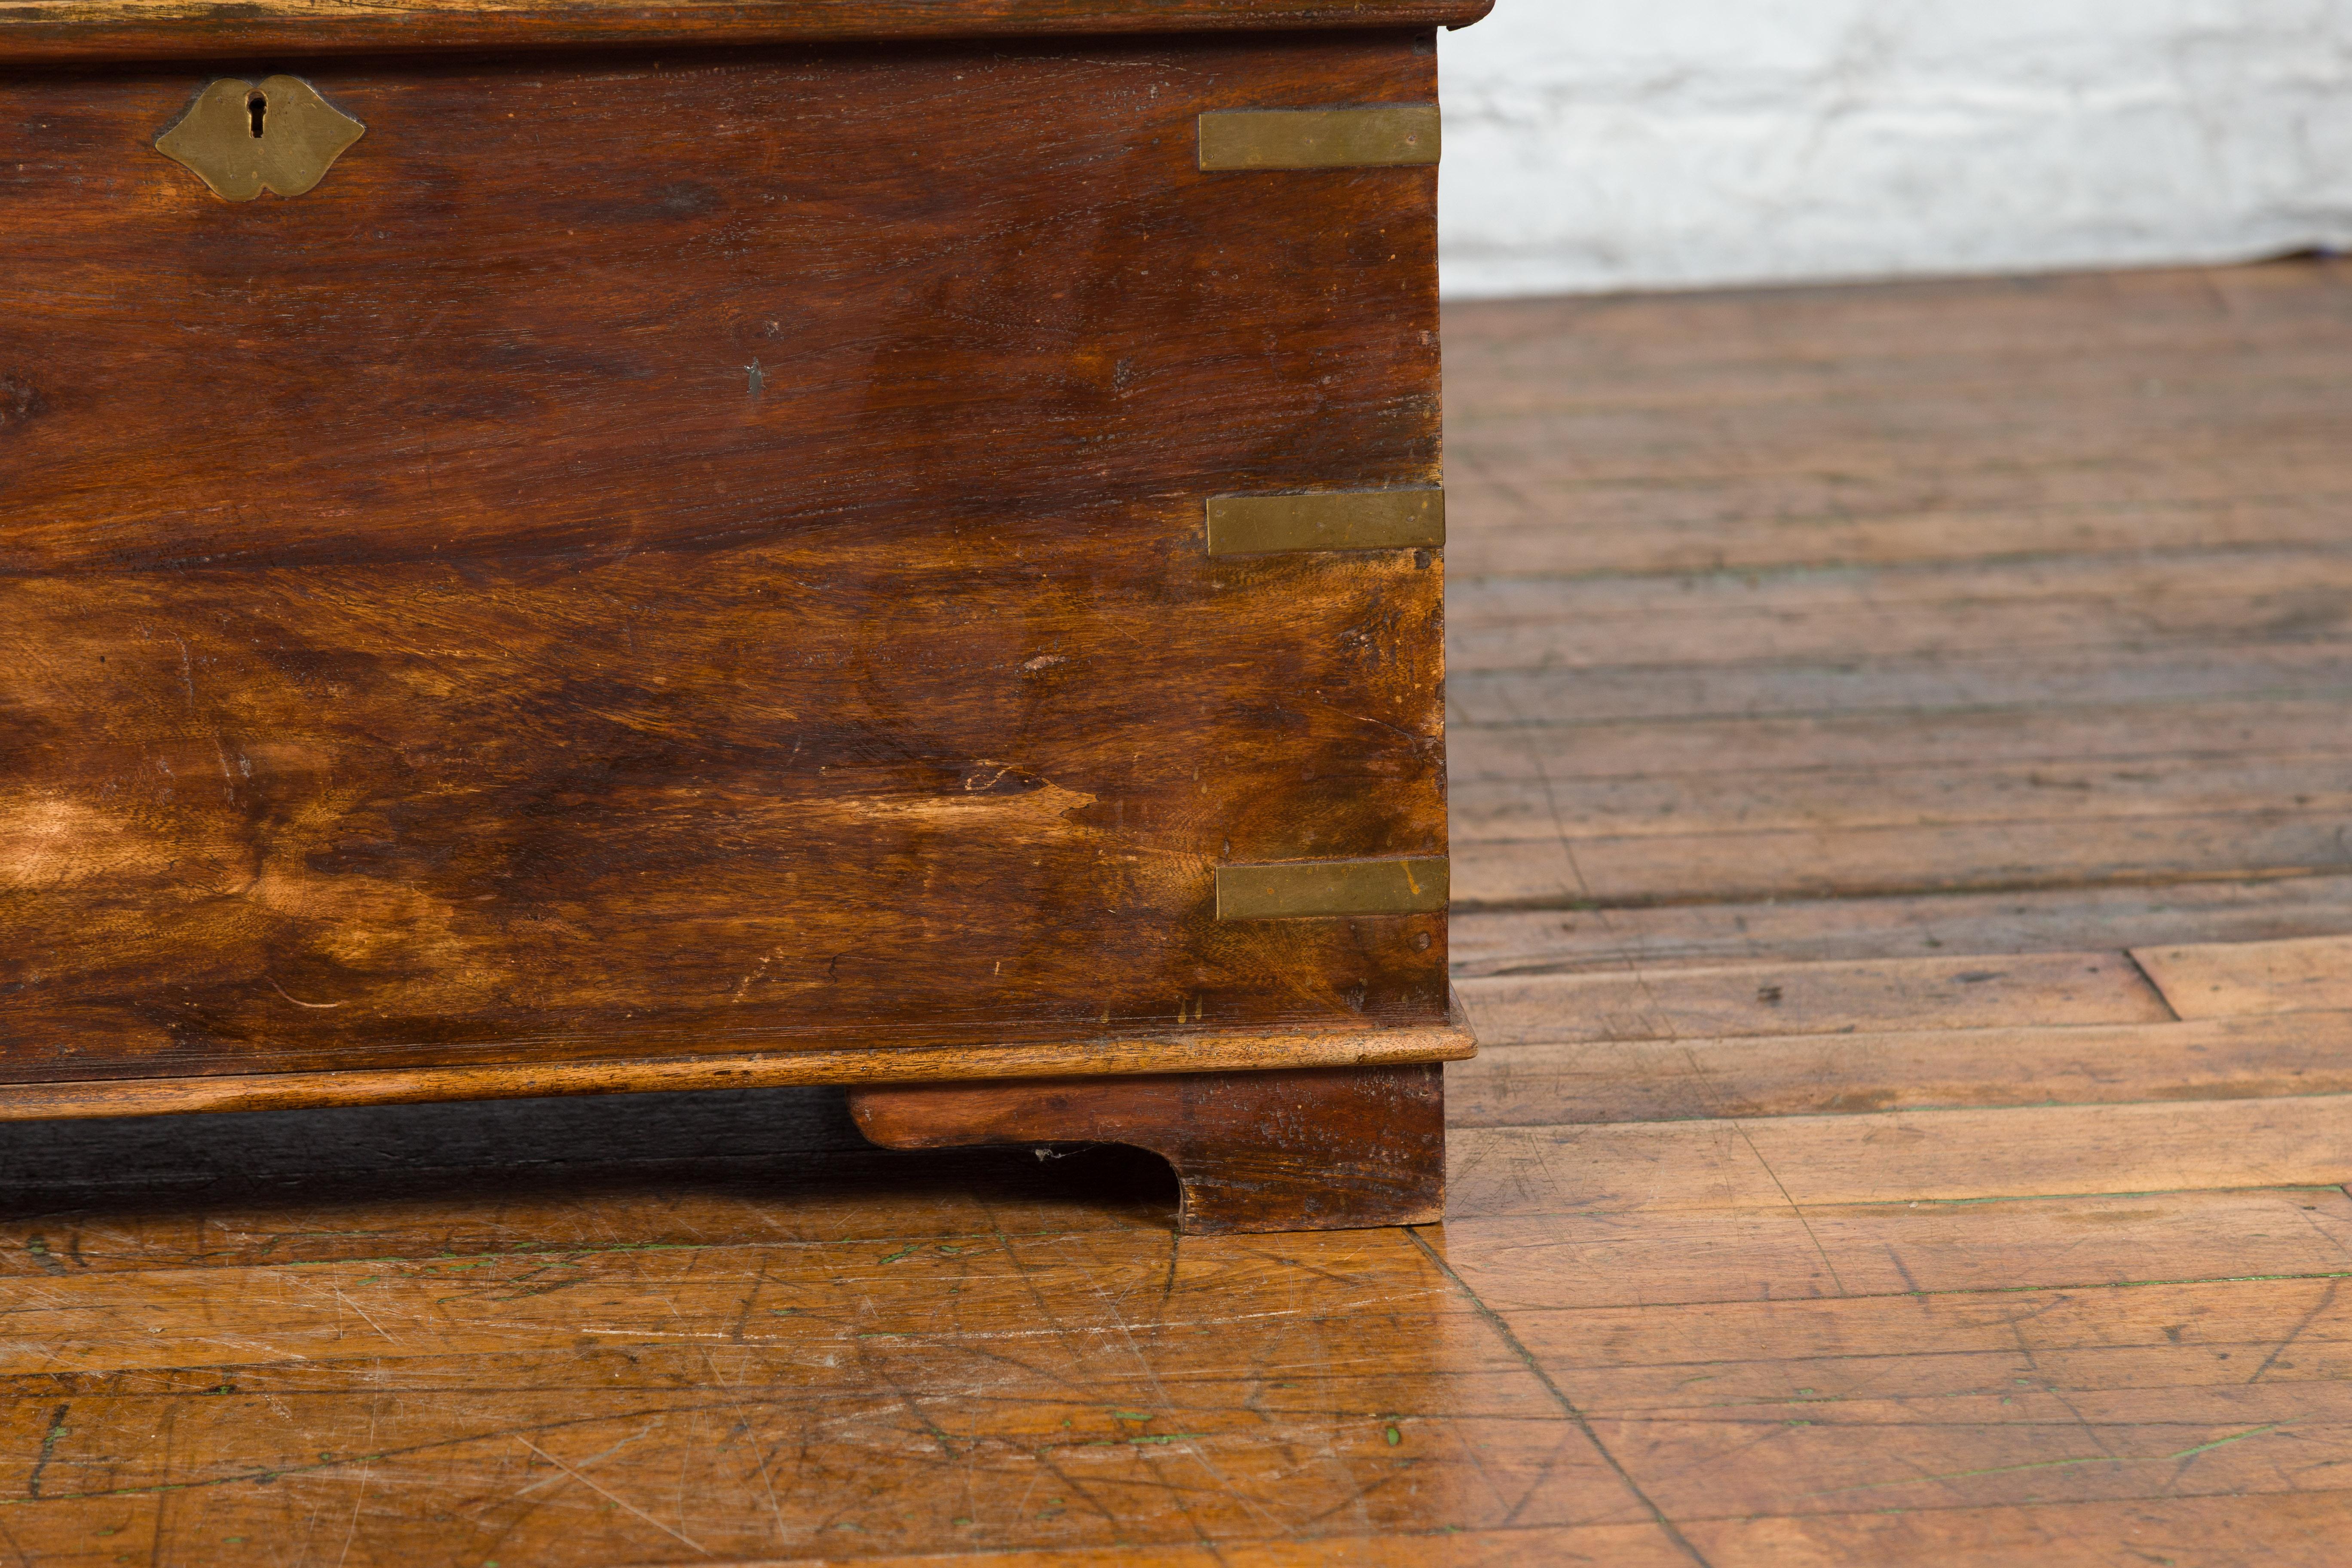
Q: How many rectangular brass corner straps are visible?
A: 3